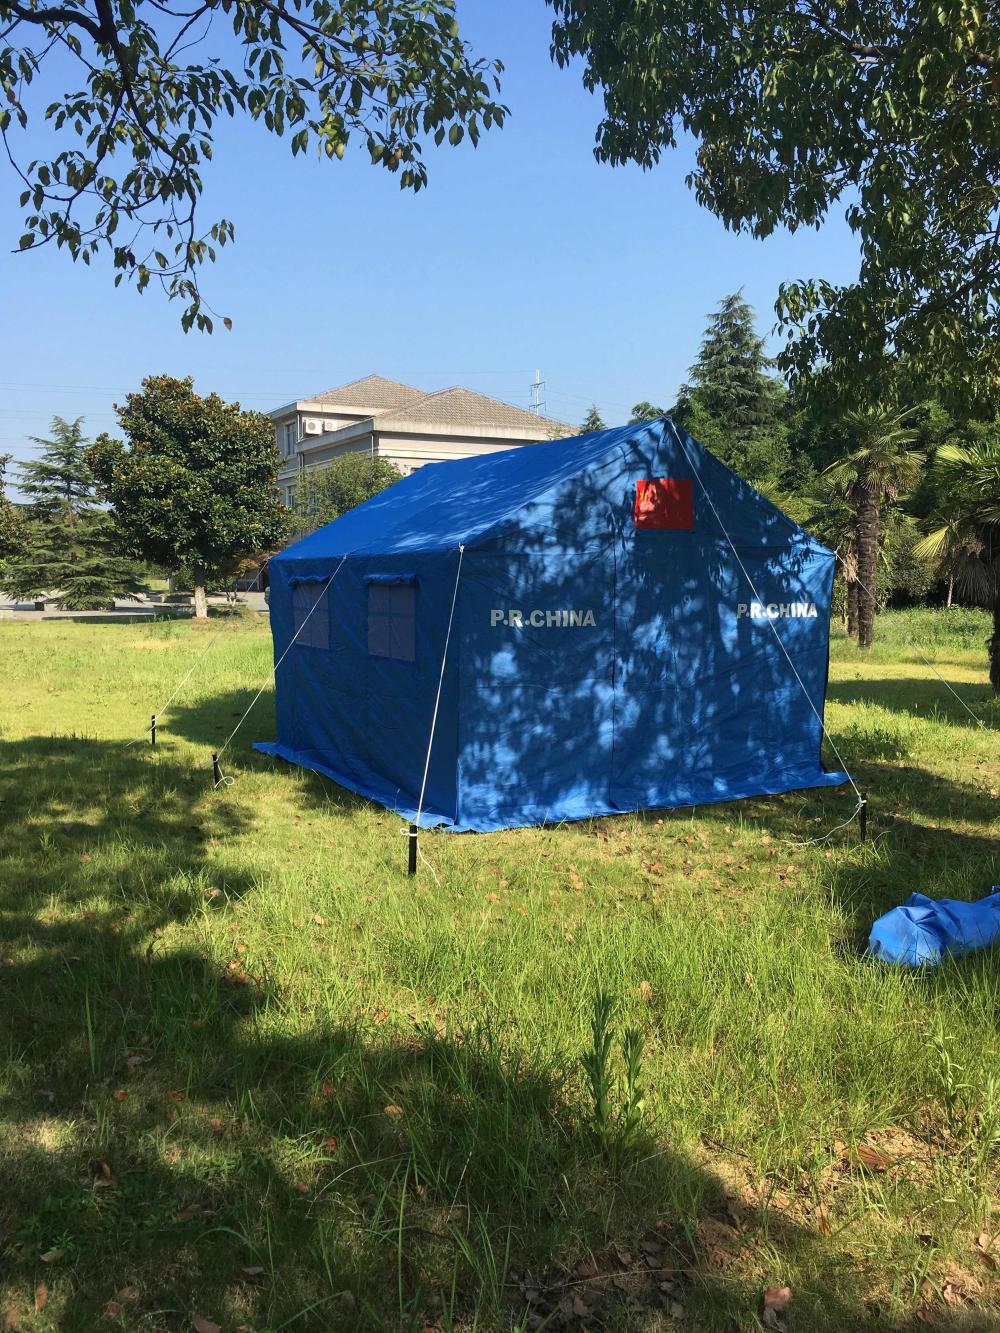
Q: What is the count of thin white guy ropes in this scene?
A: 5